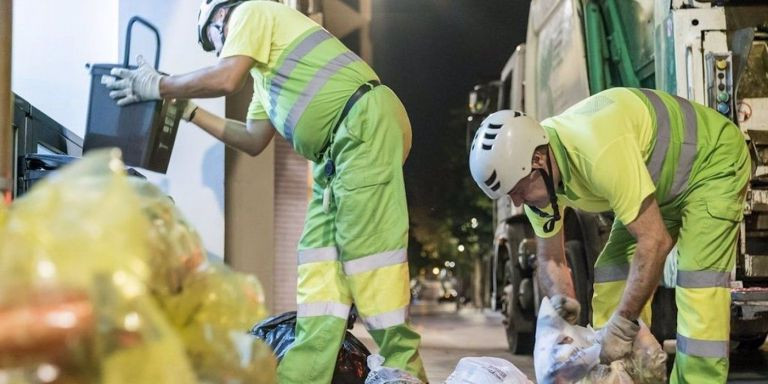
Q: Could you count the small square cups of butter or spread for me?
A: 0